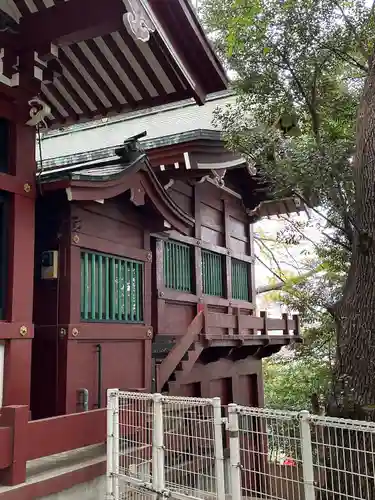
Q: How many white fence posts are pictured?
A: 5